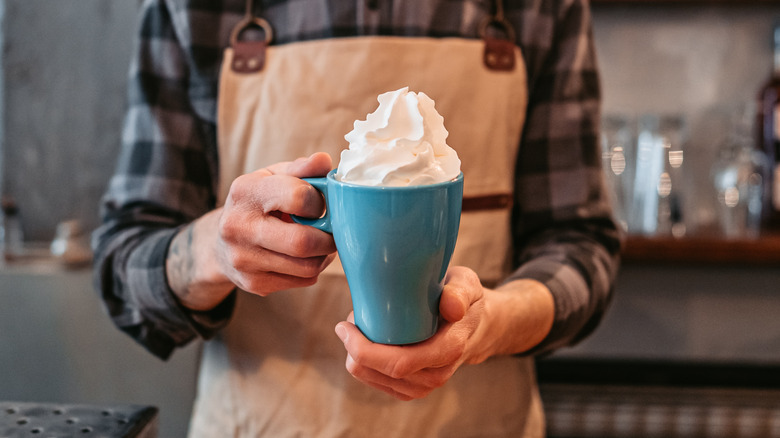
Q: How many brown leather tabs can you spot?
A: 2